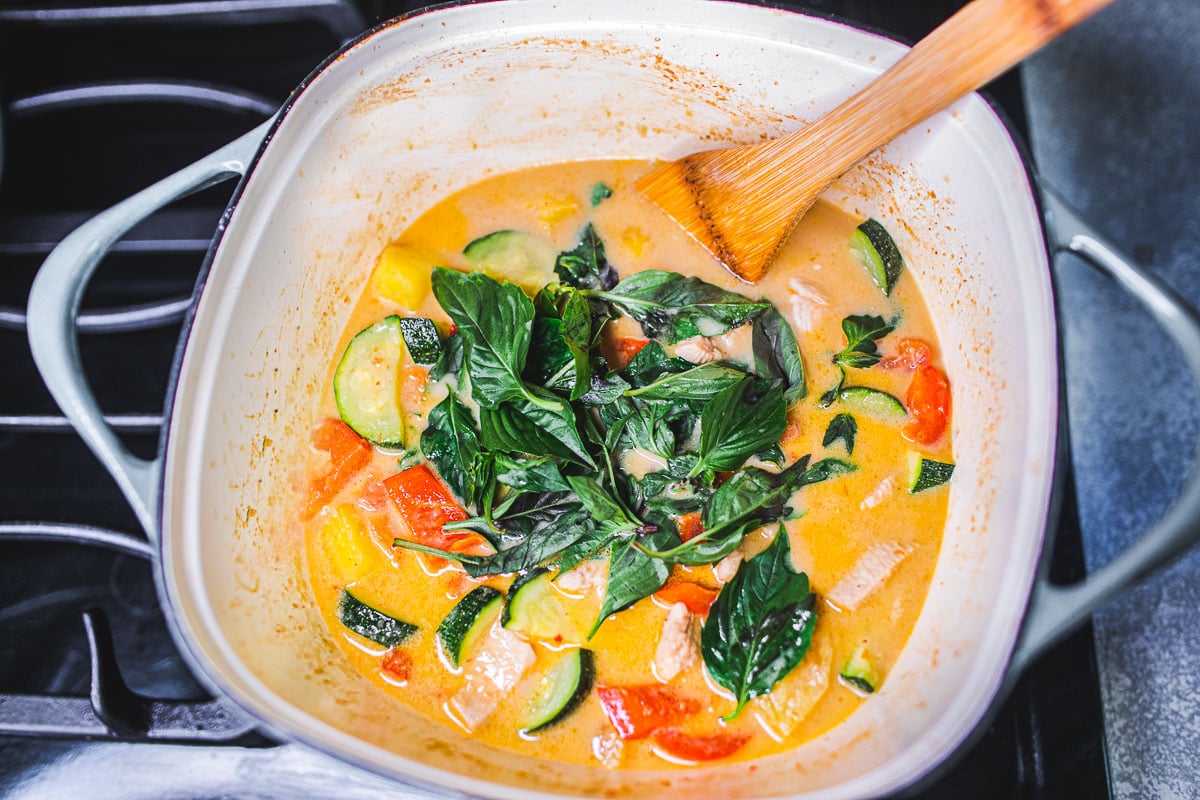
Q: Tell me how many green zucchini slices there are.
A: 11